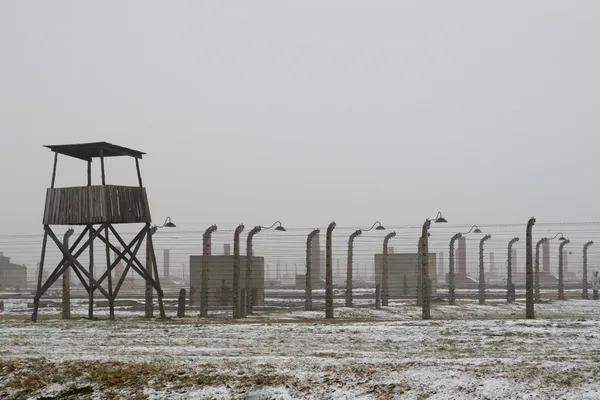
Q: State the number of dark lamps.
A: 6